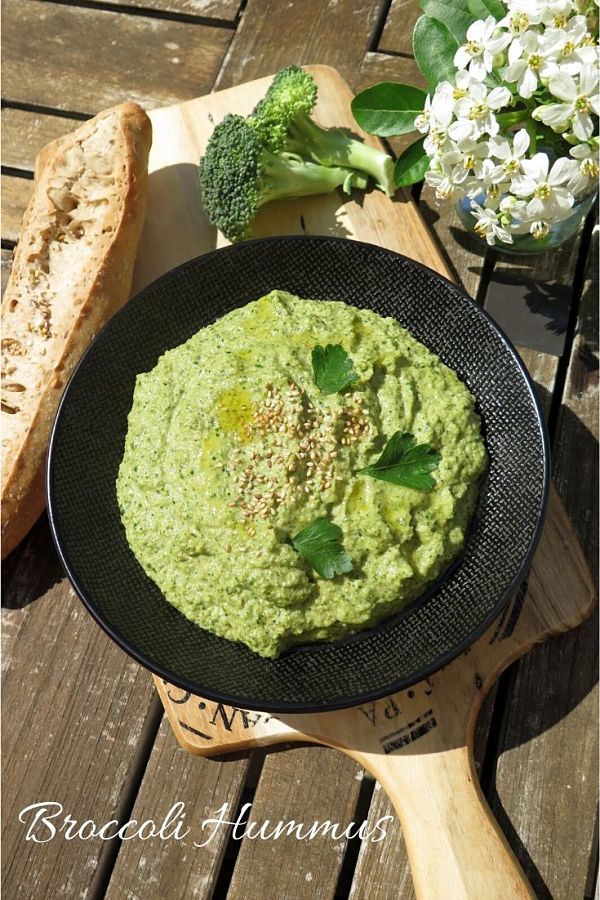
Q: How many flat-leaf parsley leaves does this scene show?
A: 3